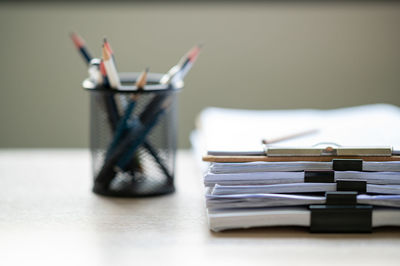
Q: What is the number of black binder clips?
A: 5